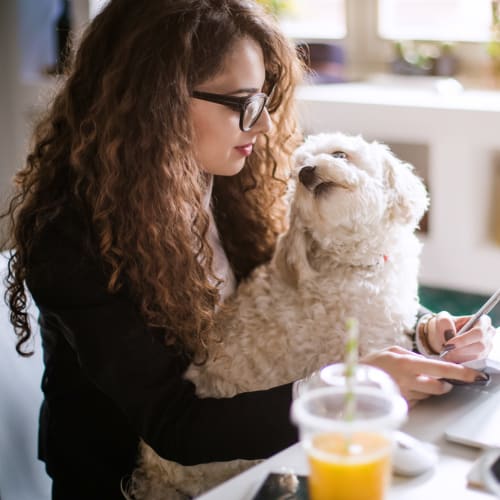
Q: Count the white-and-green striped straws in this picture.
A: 1